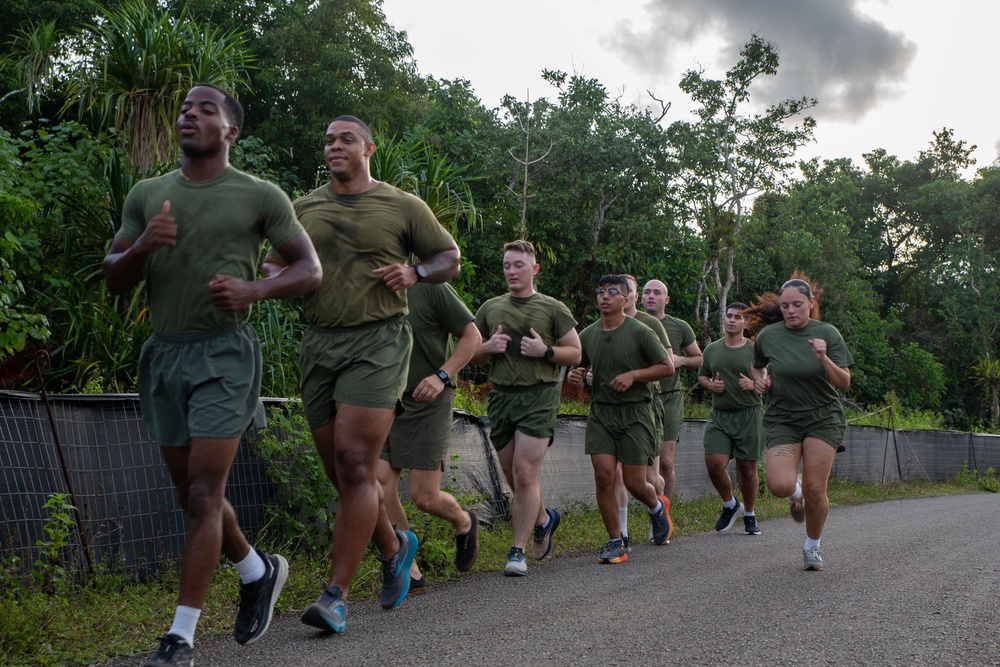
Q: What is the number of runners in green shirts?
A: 9